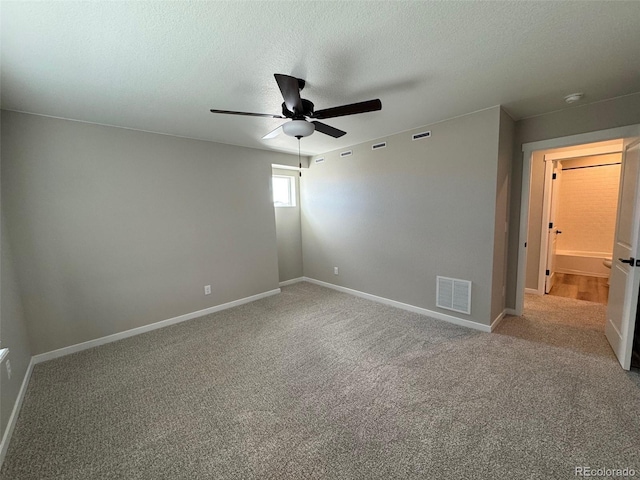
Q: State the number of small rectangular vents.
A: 4